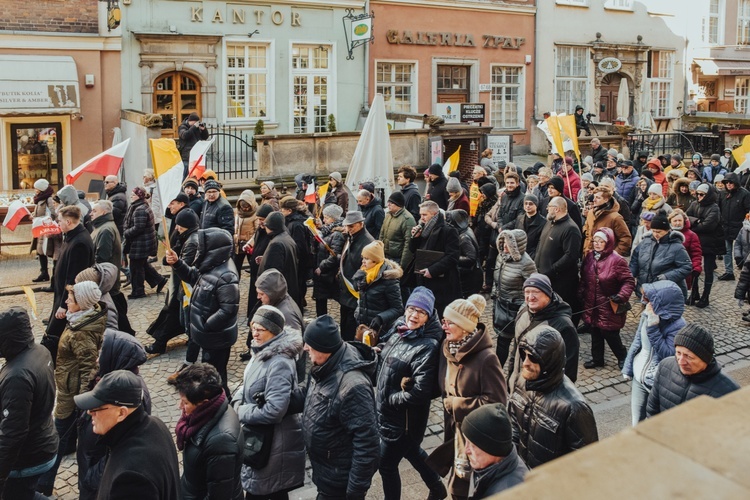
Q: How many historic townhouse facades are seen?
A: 5